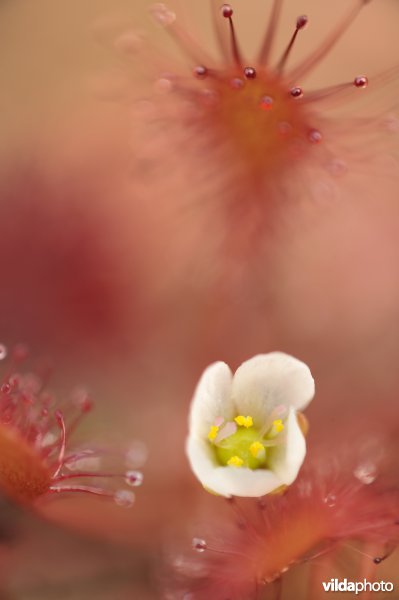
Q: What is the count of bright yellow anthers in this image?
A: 5